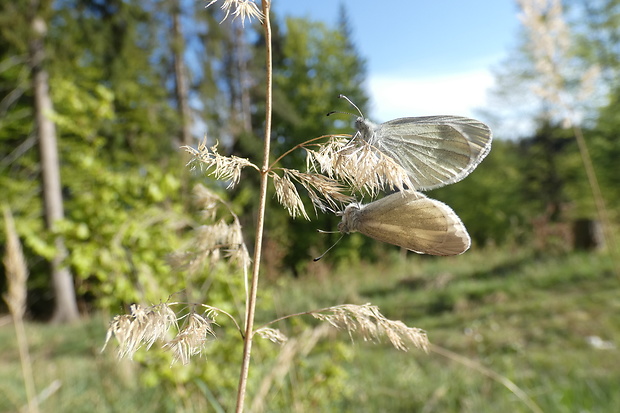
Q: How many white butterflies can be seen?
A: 2